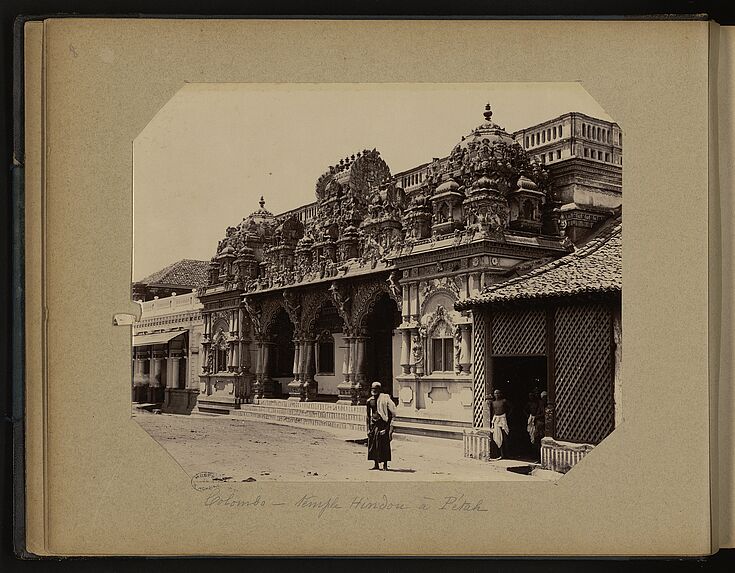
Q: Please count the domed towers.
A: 2